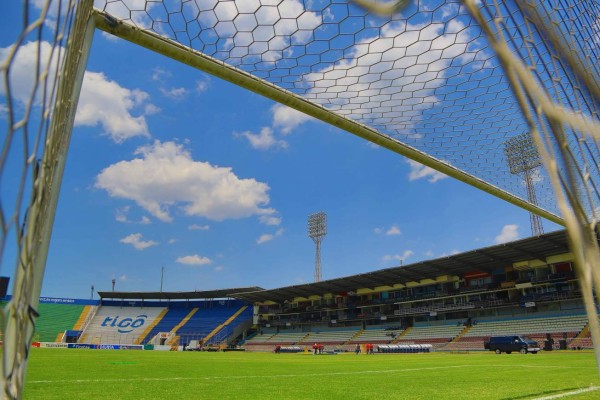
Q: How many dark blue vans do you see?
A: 1